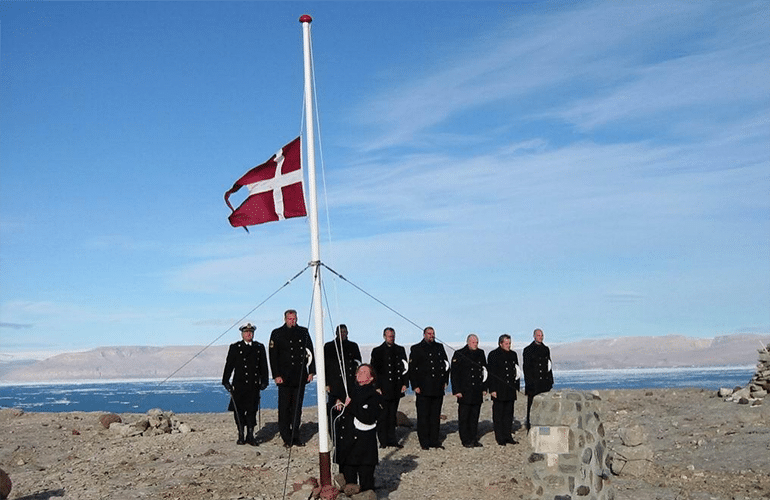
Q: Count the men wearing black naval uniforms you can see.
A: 9